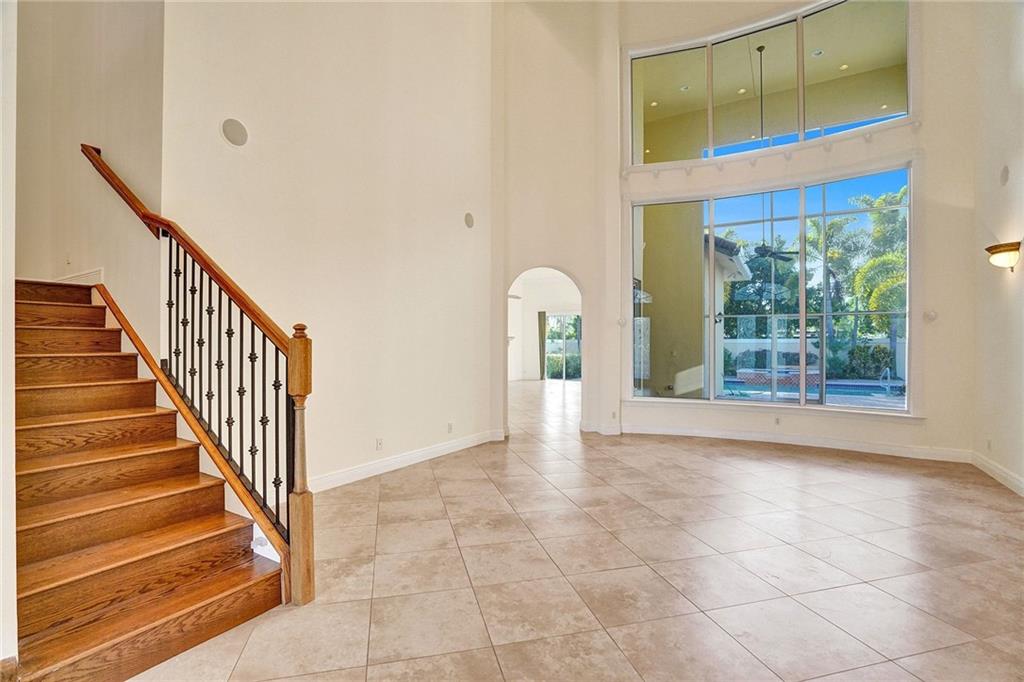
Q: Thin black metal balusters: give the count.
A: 12